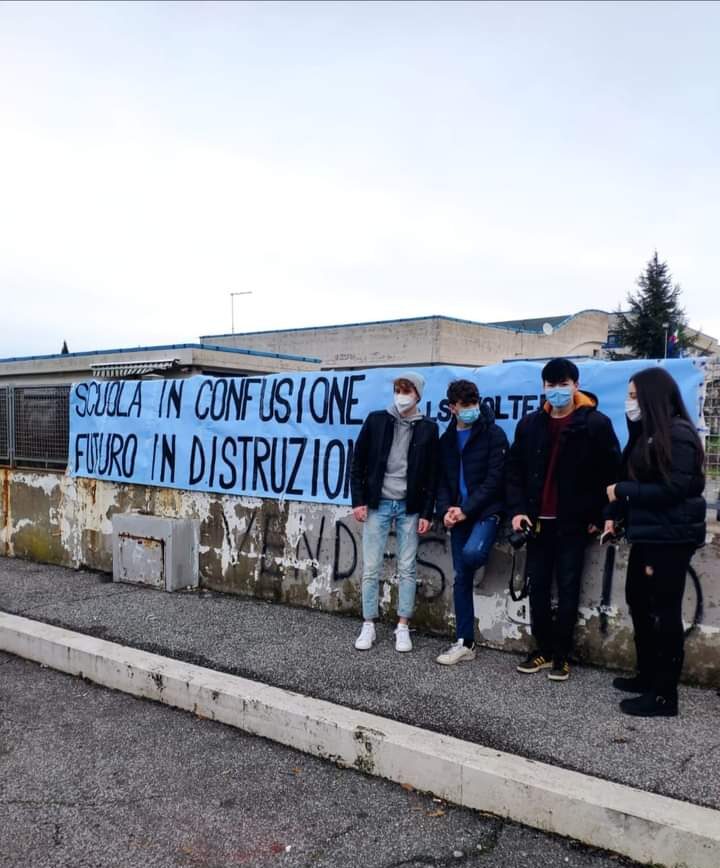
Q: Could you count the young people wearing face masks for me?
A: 4